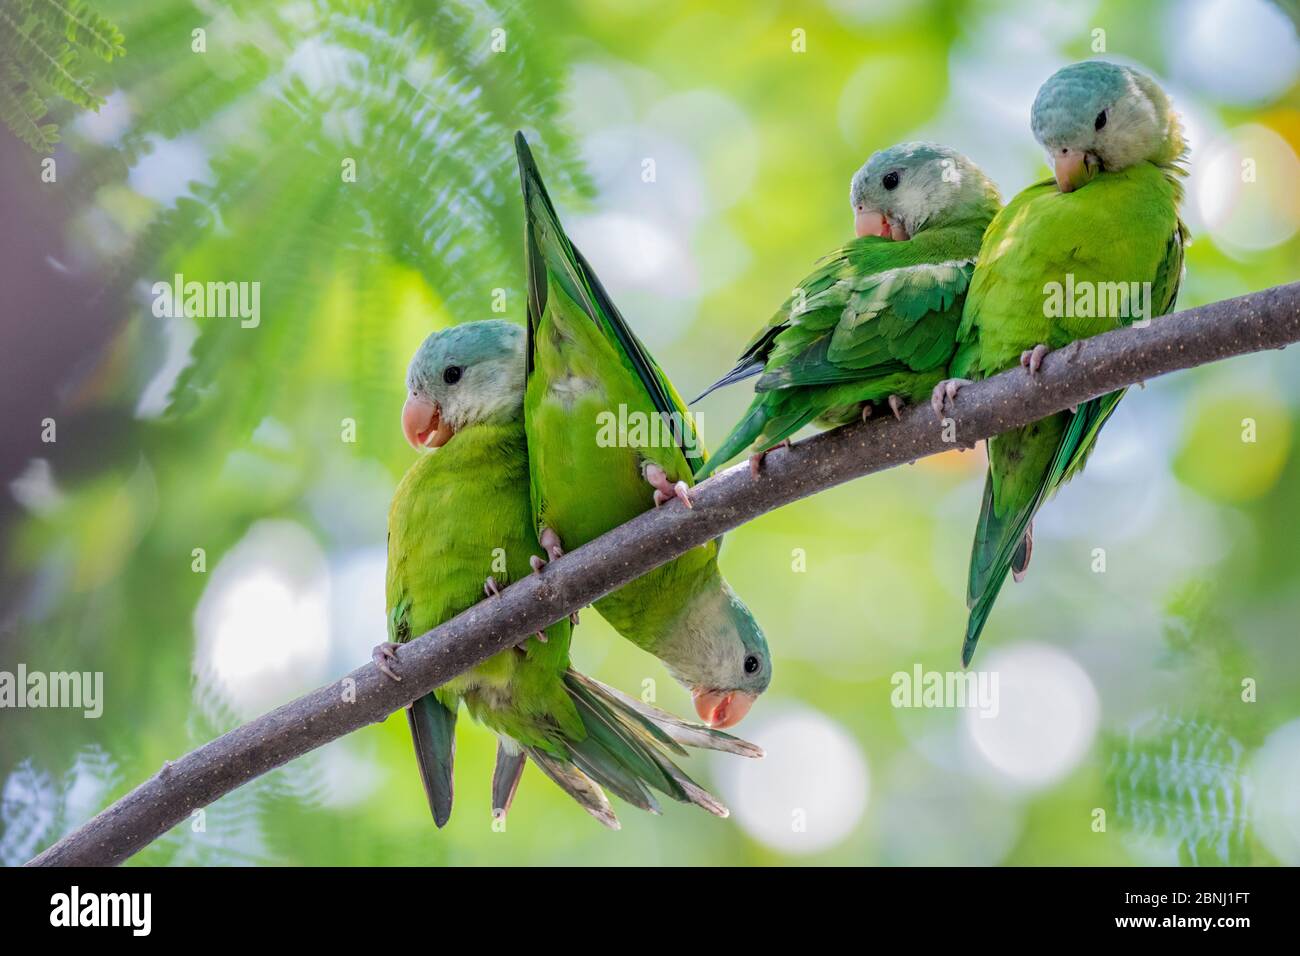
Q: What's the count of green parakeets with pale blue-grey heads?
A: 4